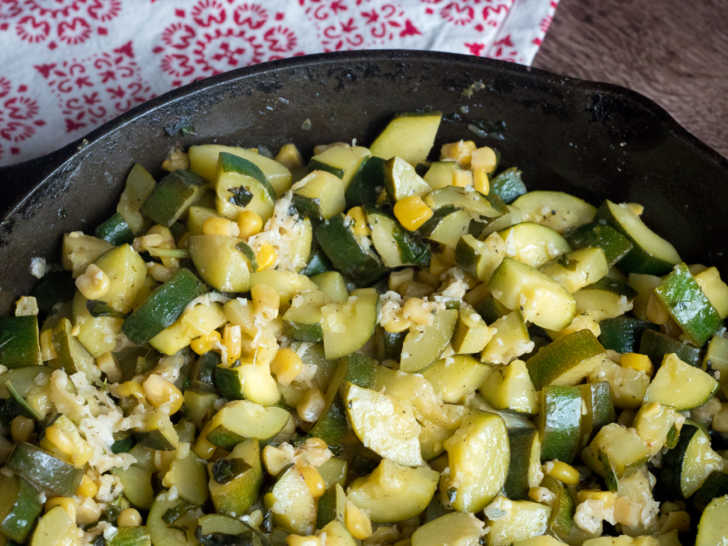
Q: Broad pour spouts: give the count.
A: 1